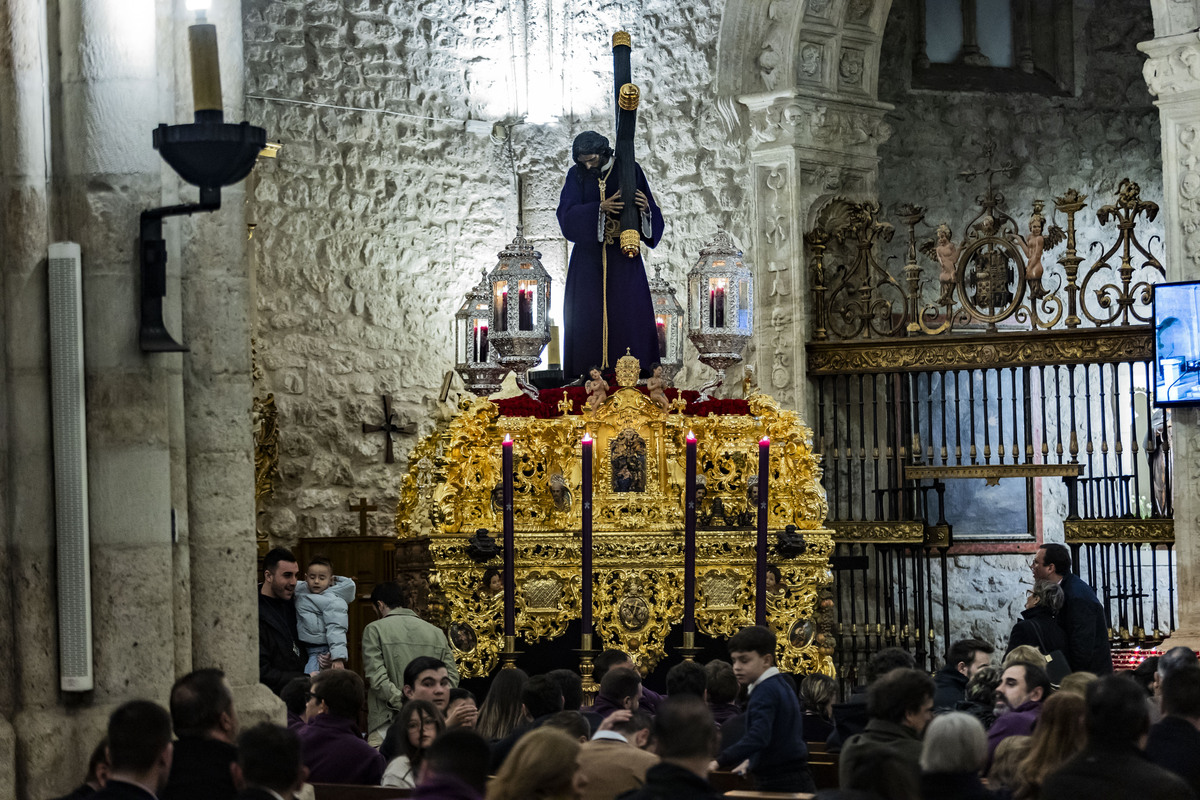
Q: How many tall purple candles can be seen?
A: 4